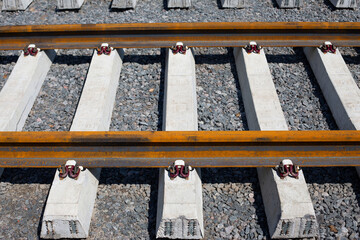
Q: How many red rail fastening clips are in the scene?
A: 8